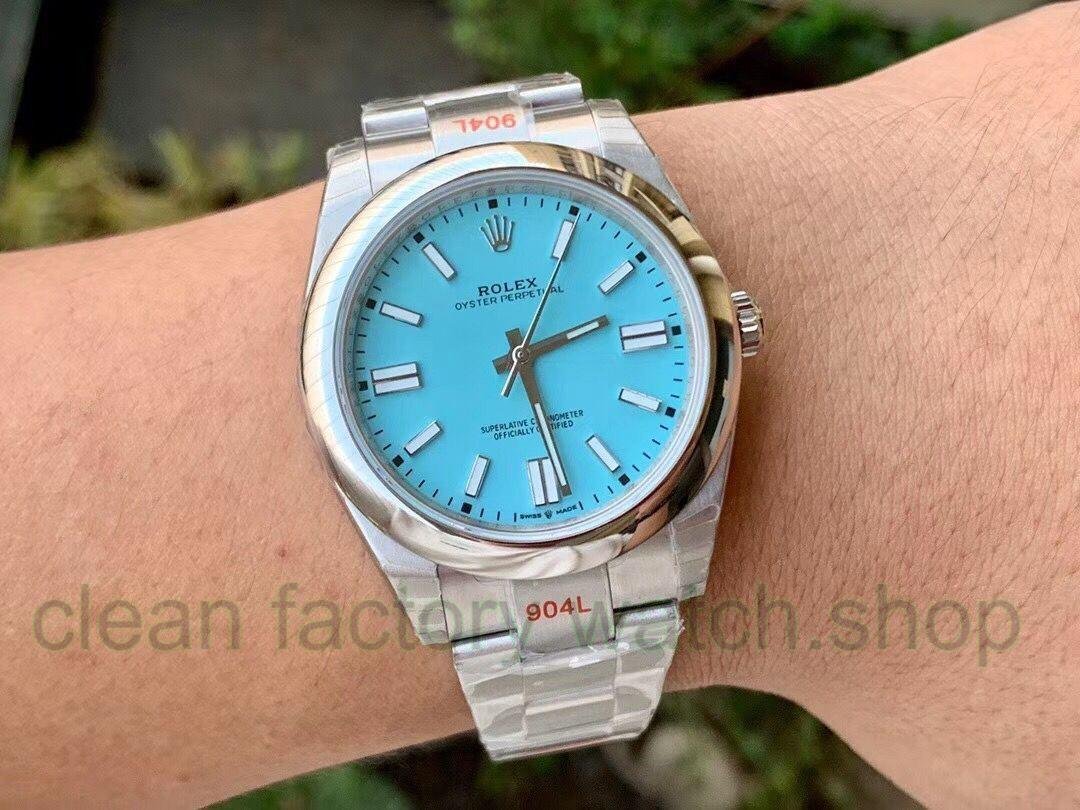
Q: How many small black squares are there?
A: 11